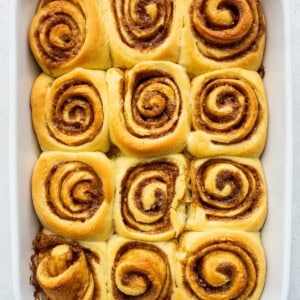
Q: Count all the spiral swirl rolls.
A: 12